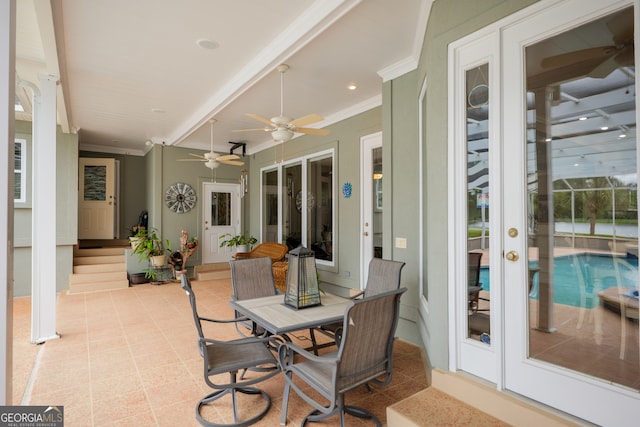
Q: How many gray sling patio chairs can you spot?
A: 4